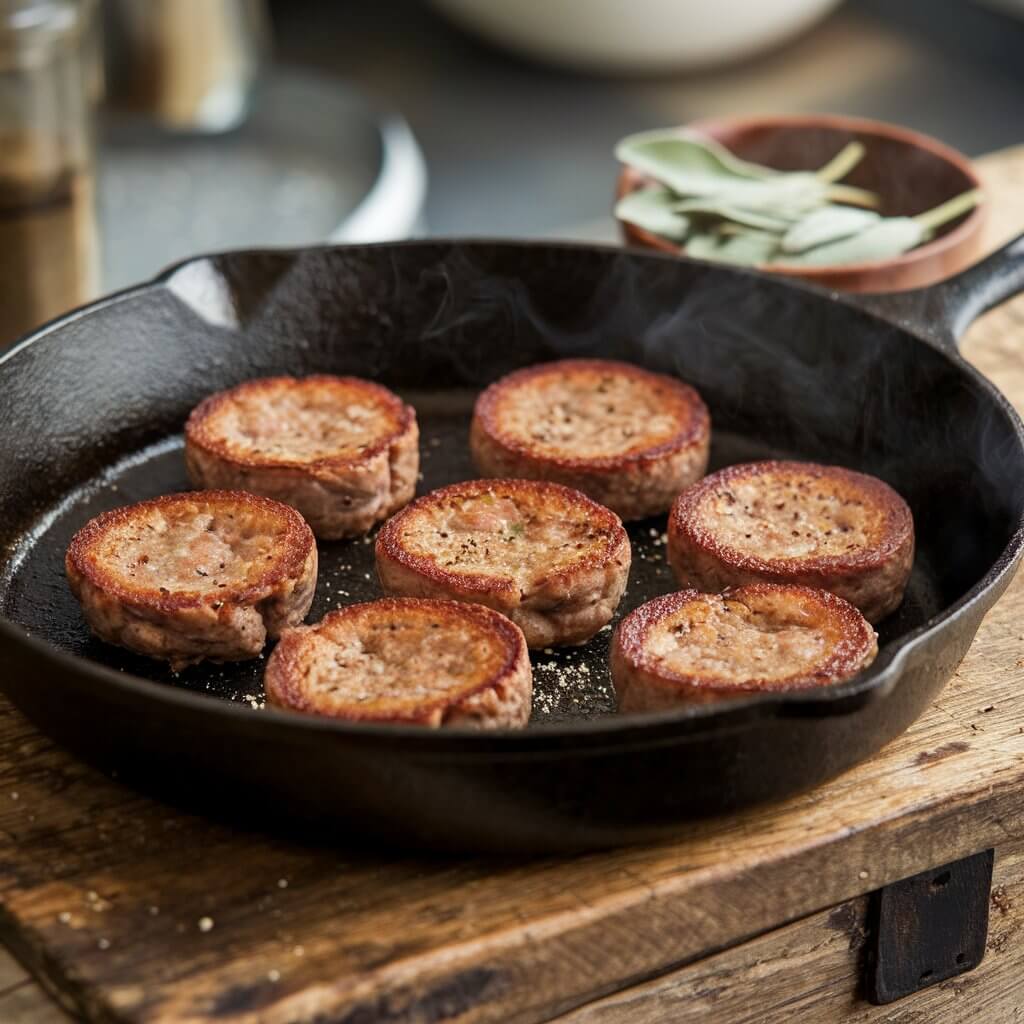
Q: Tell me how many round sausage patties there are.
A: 7